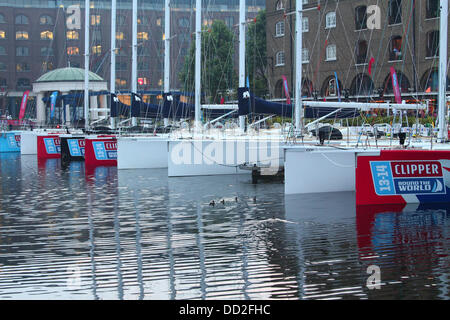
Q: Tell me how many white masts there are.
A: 8